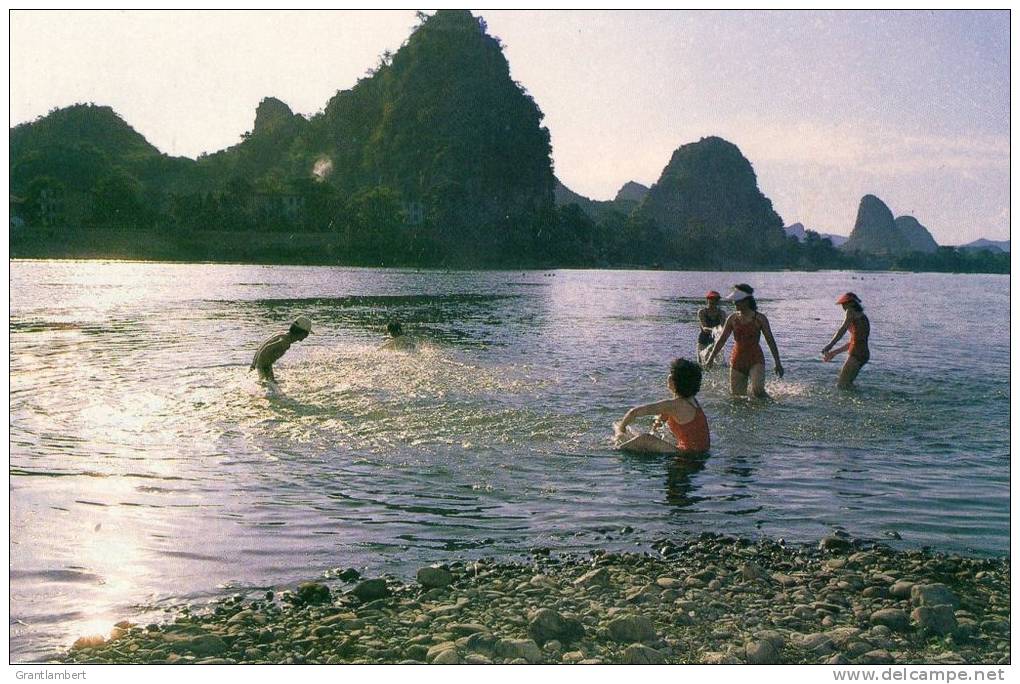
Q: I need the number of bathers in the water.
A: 6